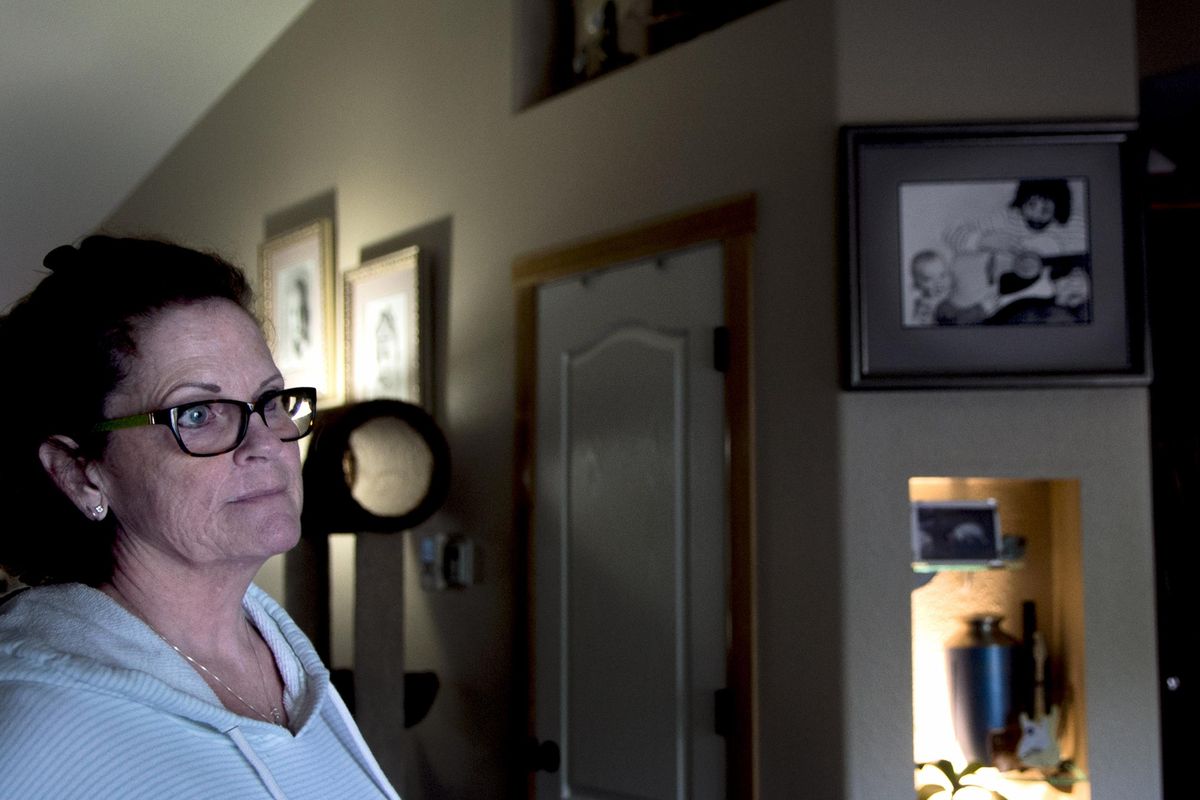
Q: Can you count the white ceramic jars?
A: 0